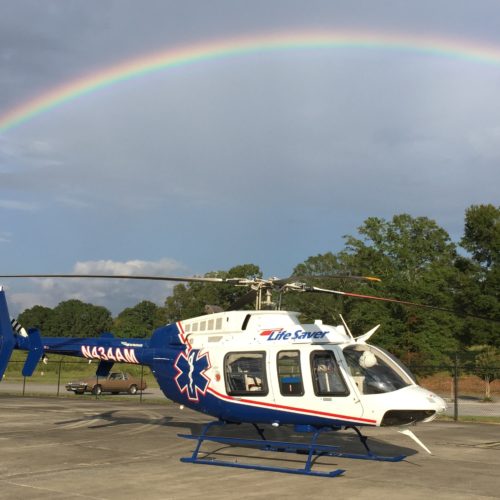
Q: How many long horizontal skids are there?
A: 2